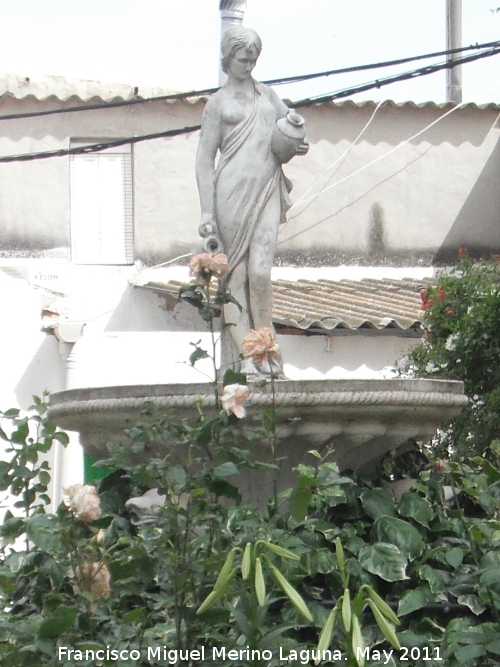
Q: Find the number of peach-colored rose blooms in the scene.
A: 5